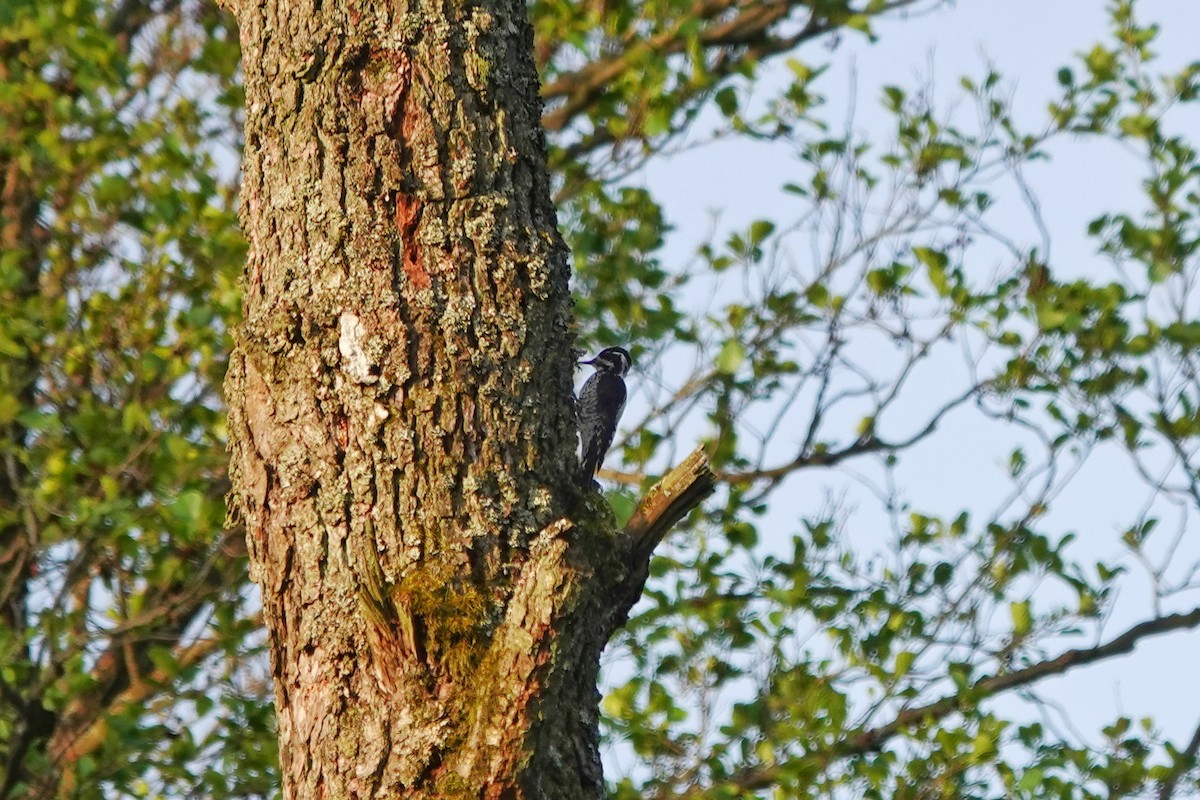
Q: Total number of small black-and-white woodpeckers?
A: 1